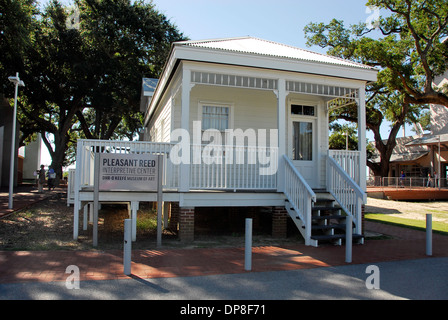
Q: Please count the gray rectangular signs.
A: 1